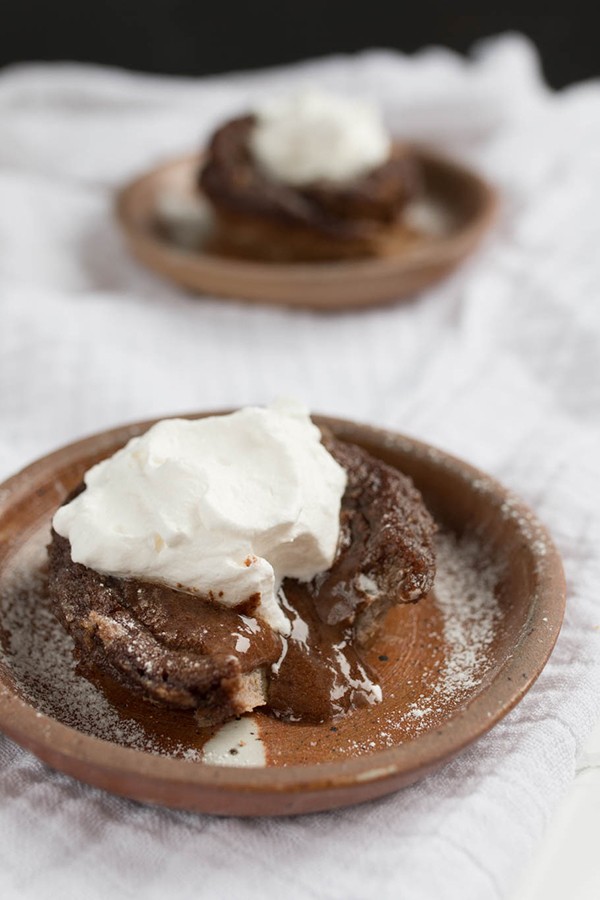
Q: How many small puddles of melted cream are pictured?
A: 1